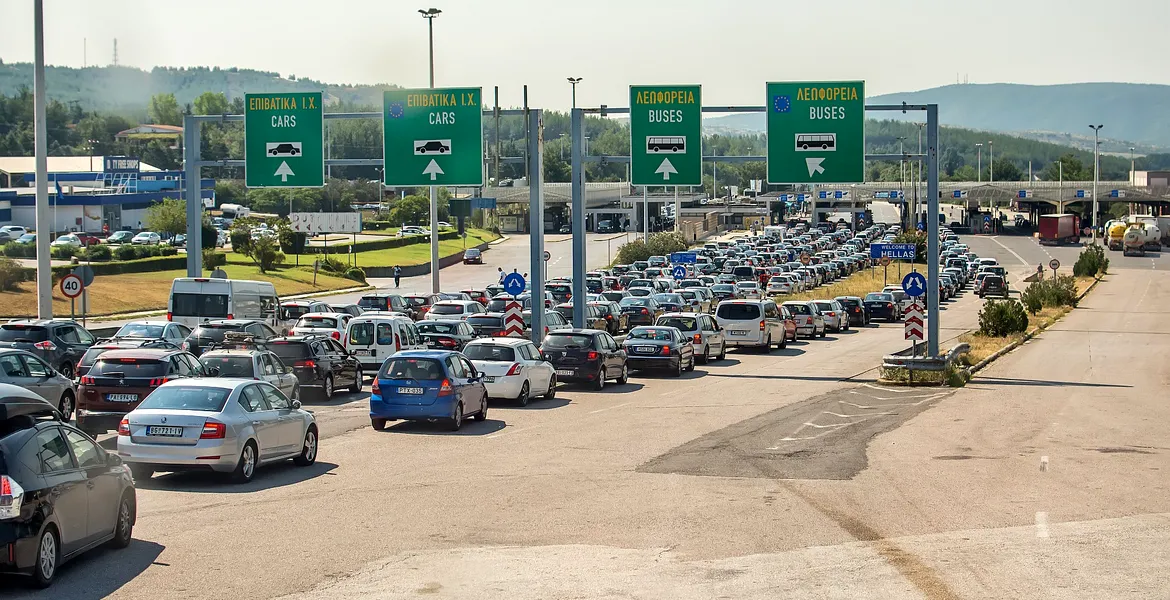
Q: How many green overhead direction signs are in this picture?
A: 4